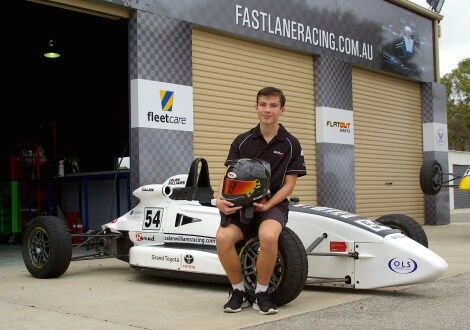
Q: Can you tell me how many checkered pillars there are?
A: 3